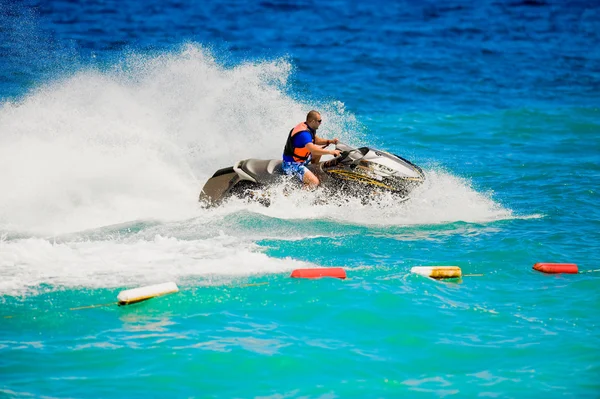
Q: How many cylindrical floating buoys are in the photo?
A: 4